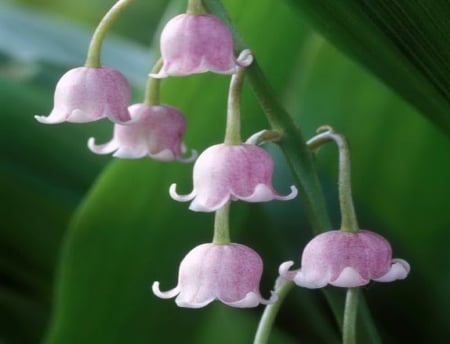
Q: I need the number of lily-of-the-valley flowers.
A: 6